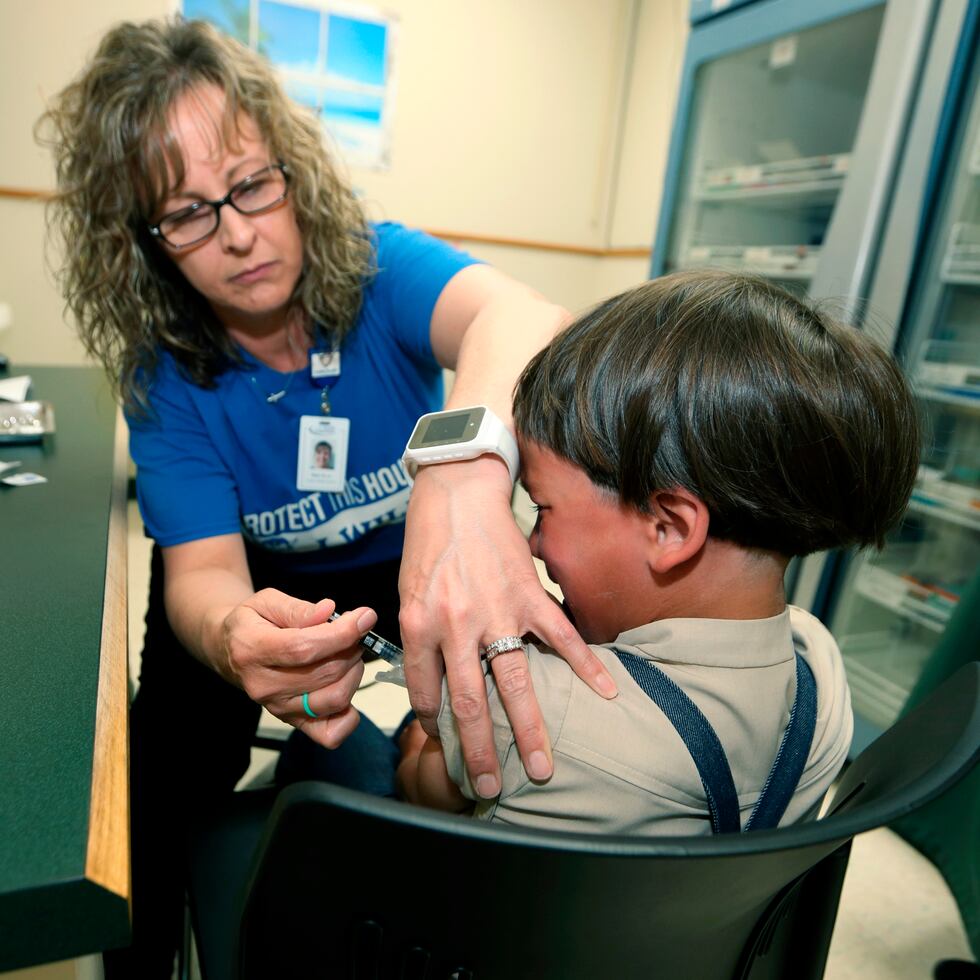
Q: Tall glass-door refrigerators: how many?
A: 2